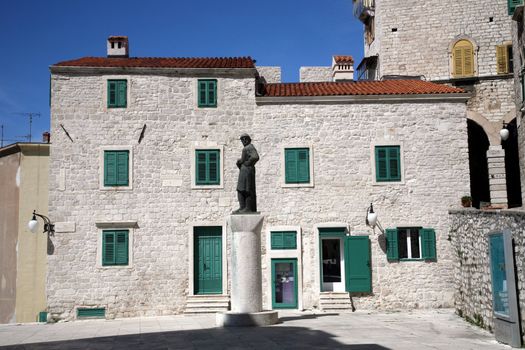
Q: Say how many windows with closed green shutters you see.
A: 8